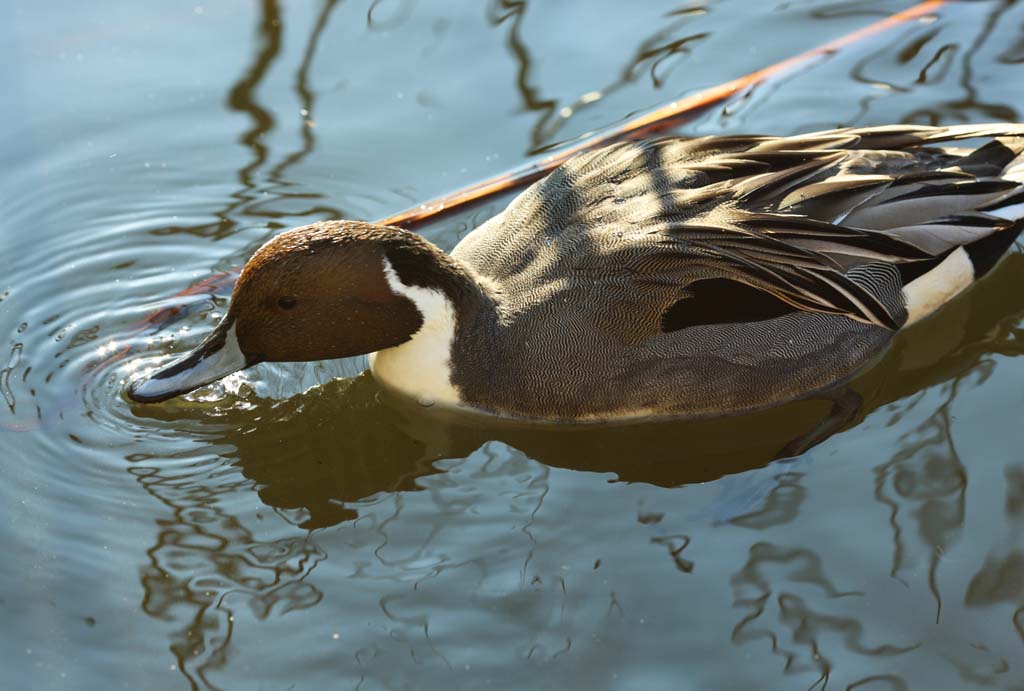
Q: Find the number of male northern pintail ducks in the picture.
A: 1